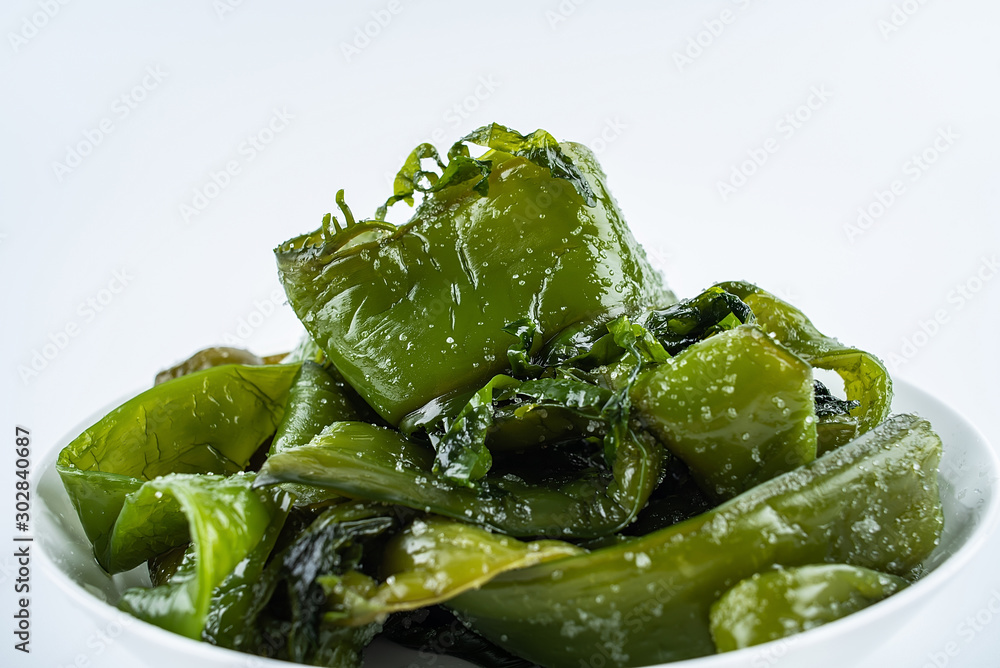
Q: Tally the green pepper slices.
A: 0